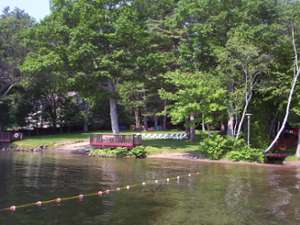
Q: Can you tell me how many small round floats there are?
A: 14